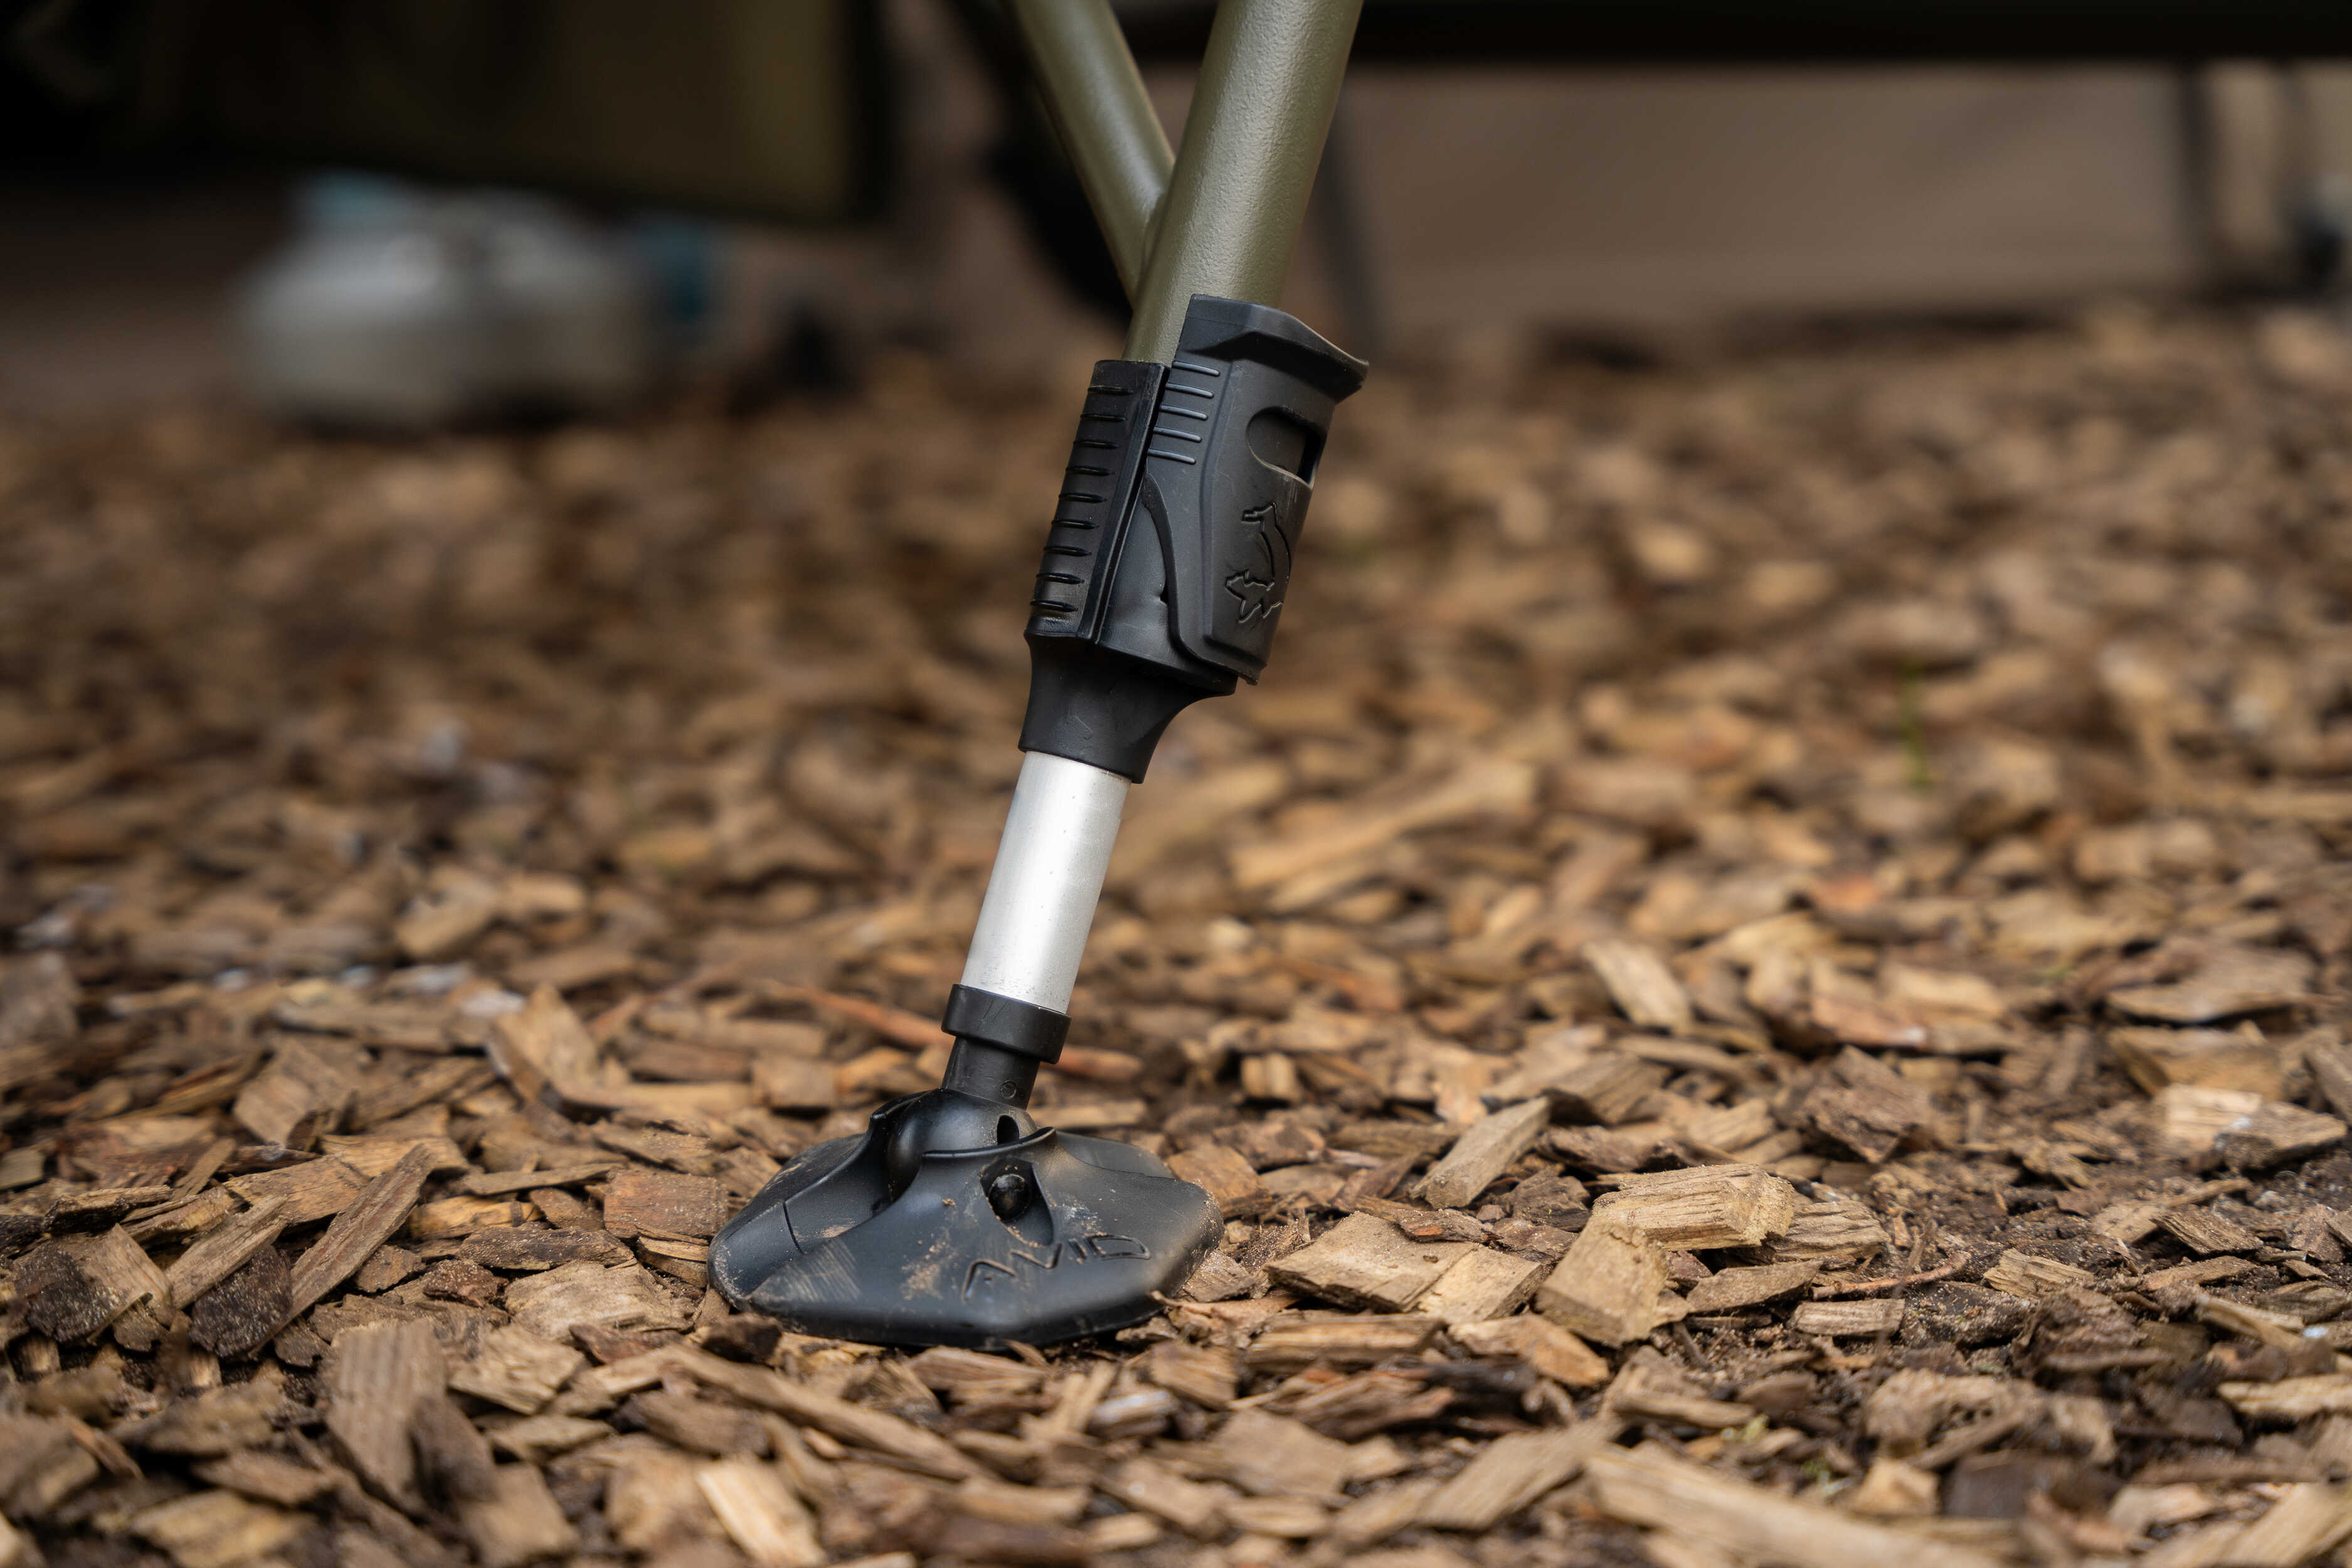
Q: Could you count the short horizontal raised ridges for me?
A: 14